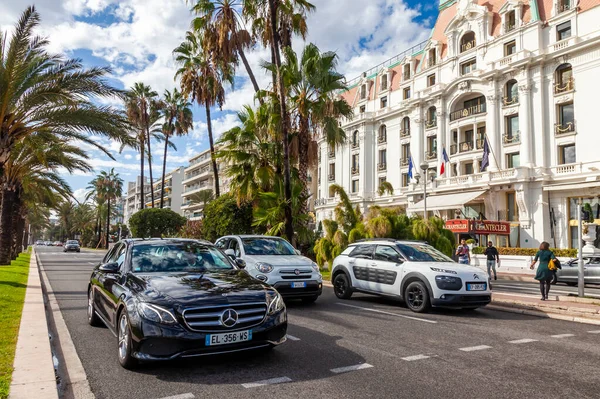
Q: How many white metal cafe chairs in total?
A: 0